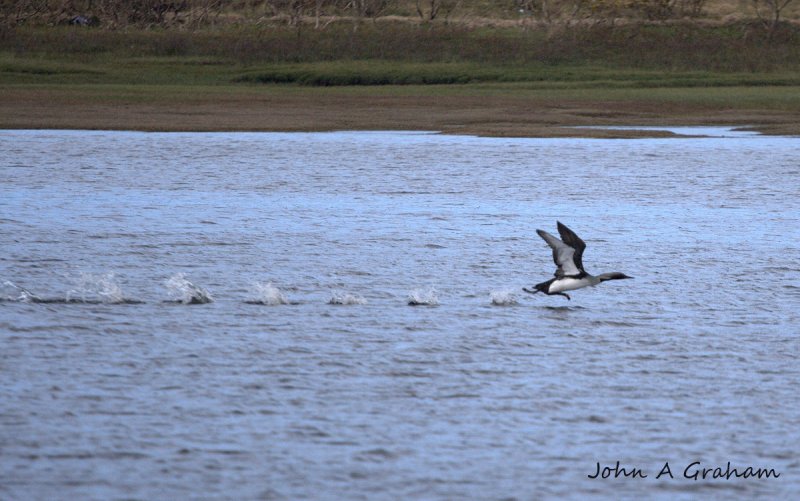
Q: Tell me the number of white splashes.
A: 7